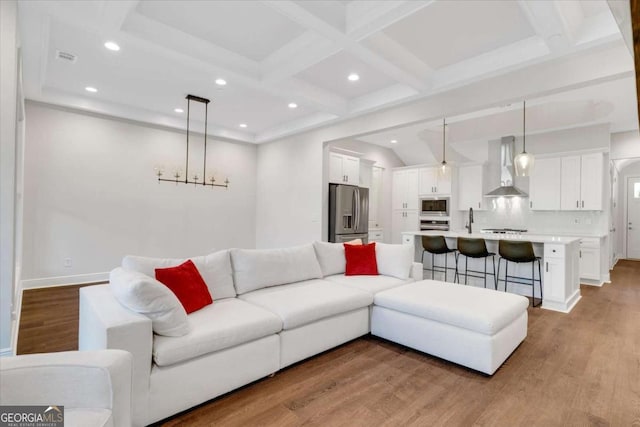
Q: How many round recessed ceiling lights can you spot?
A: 8